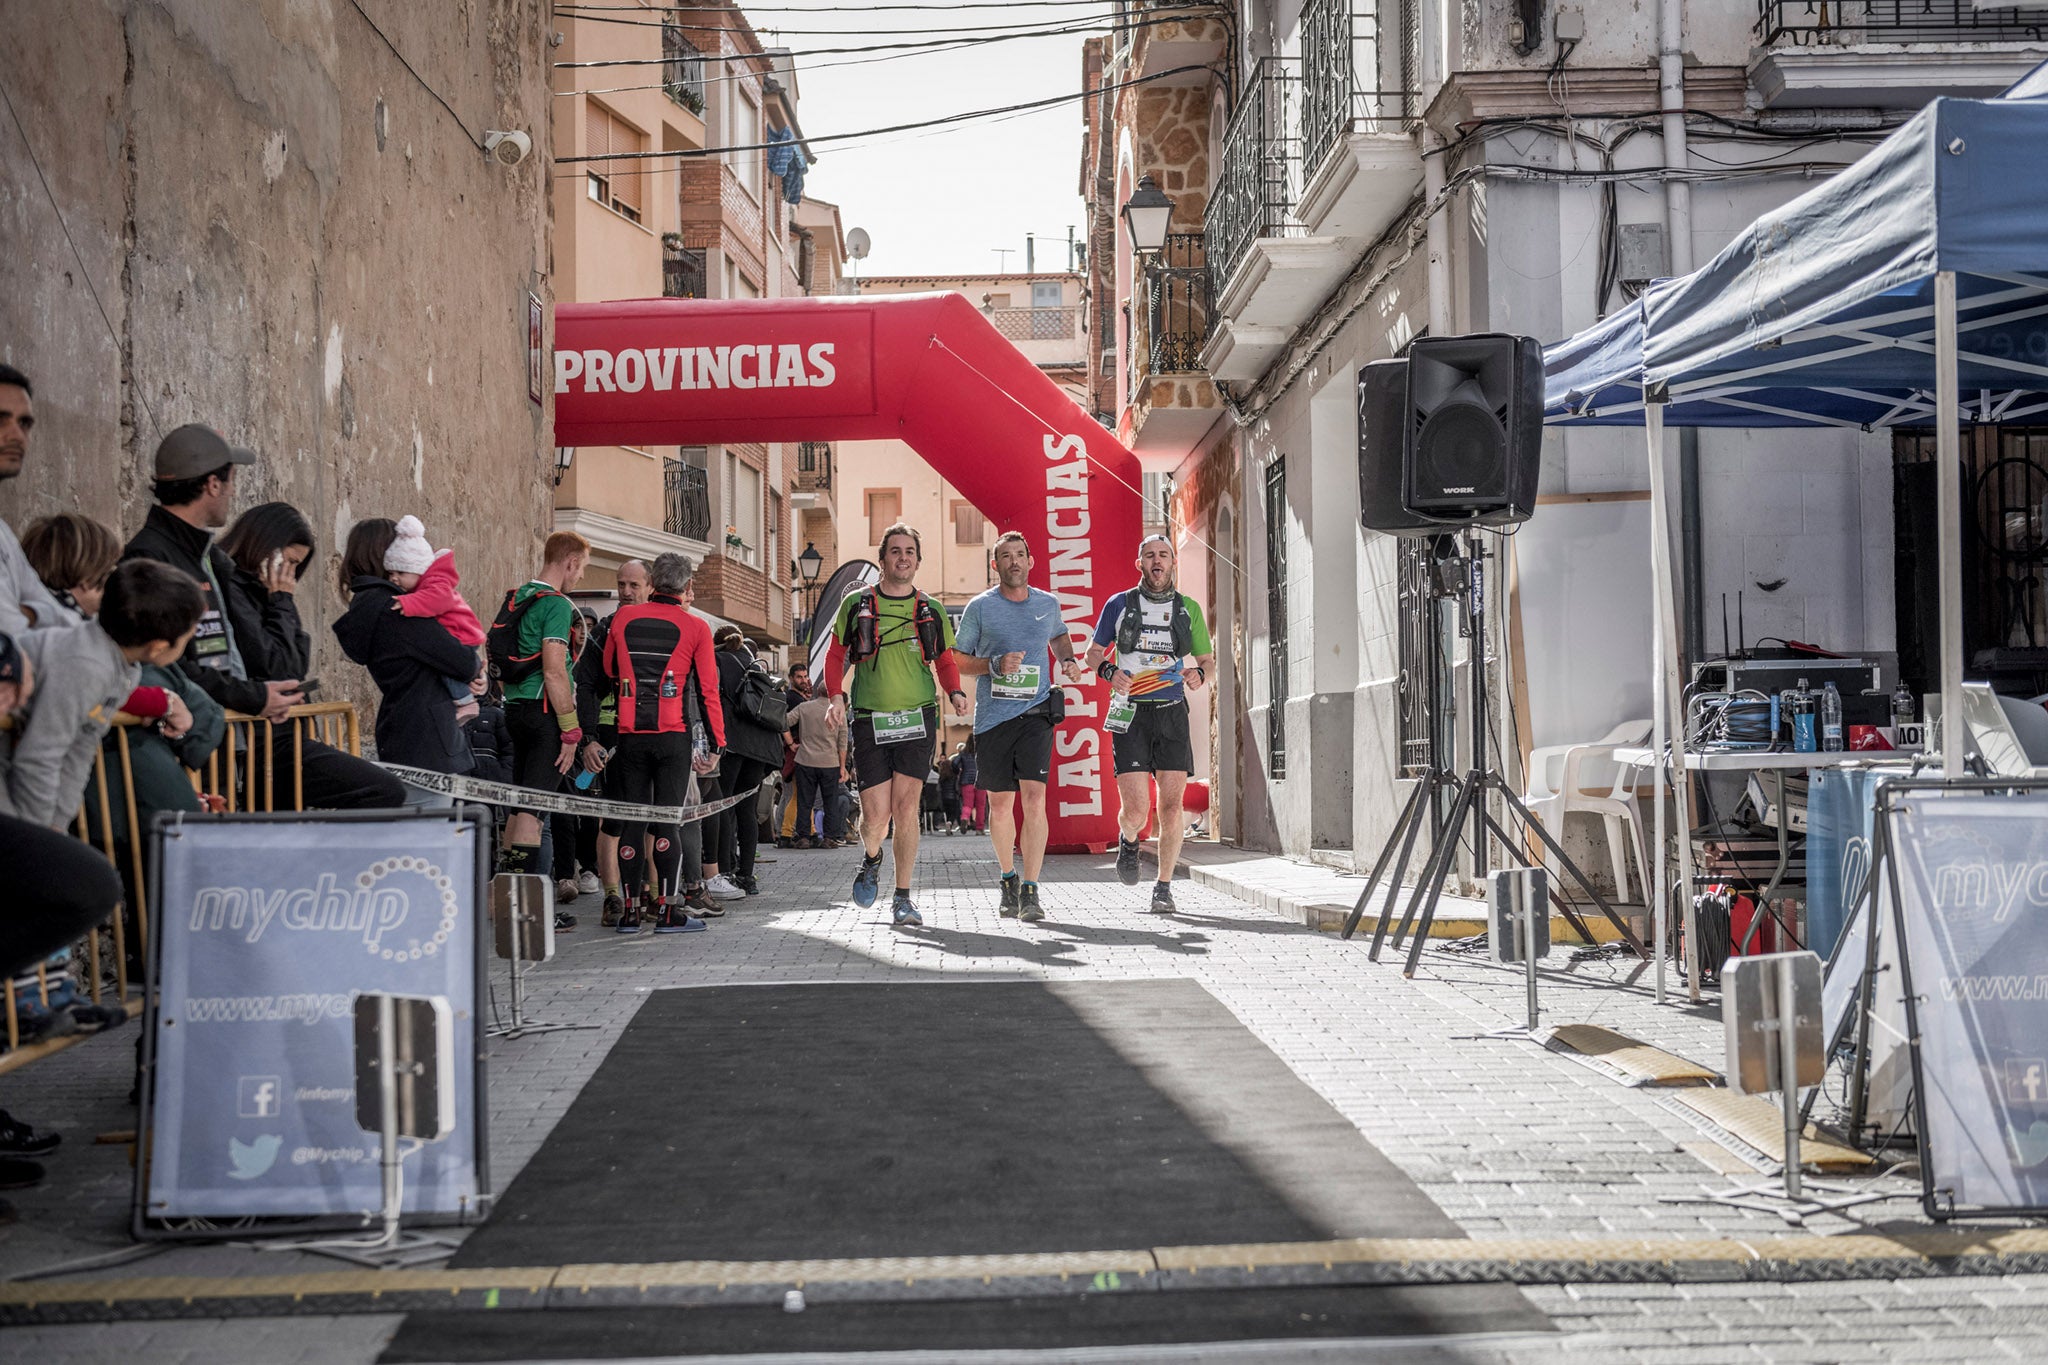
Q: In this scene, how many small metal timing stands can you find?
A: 4